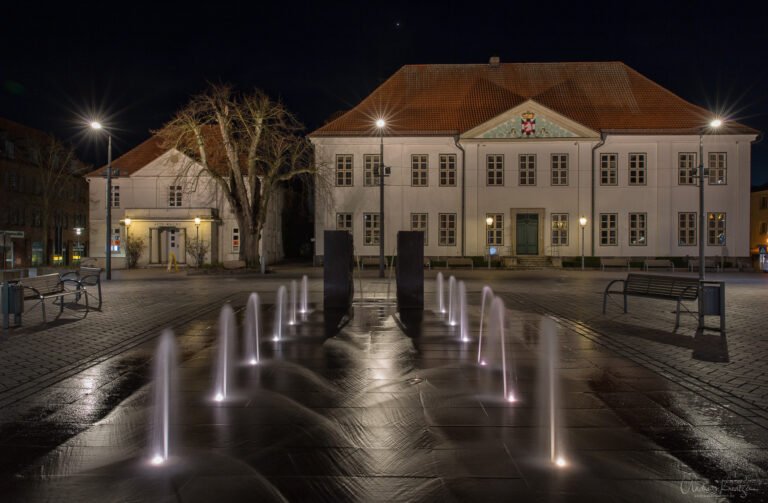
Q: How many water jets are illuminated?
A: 12